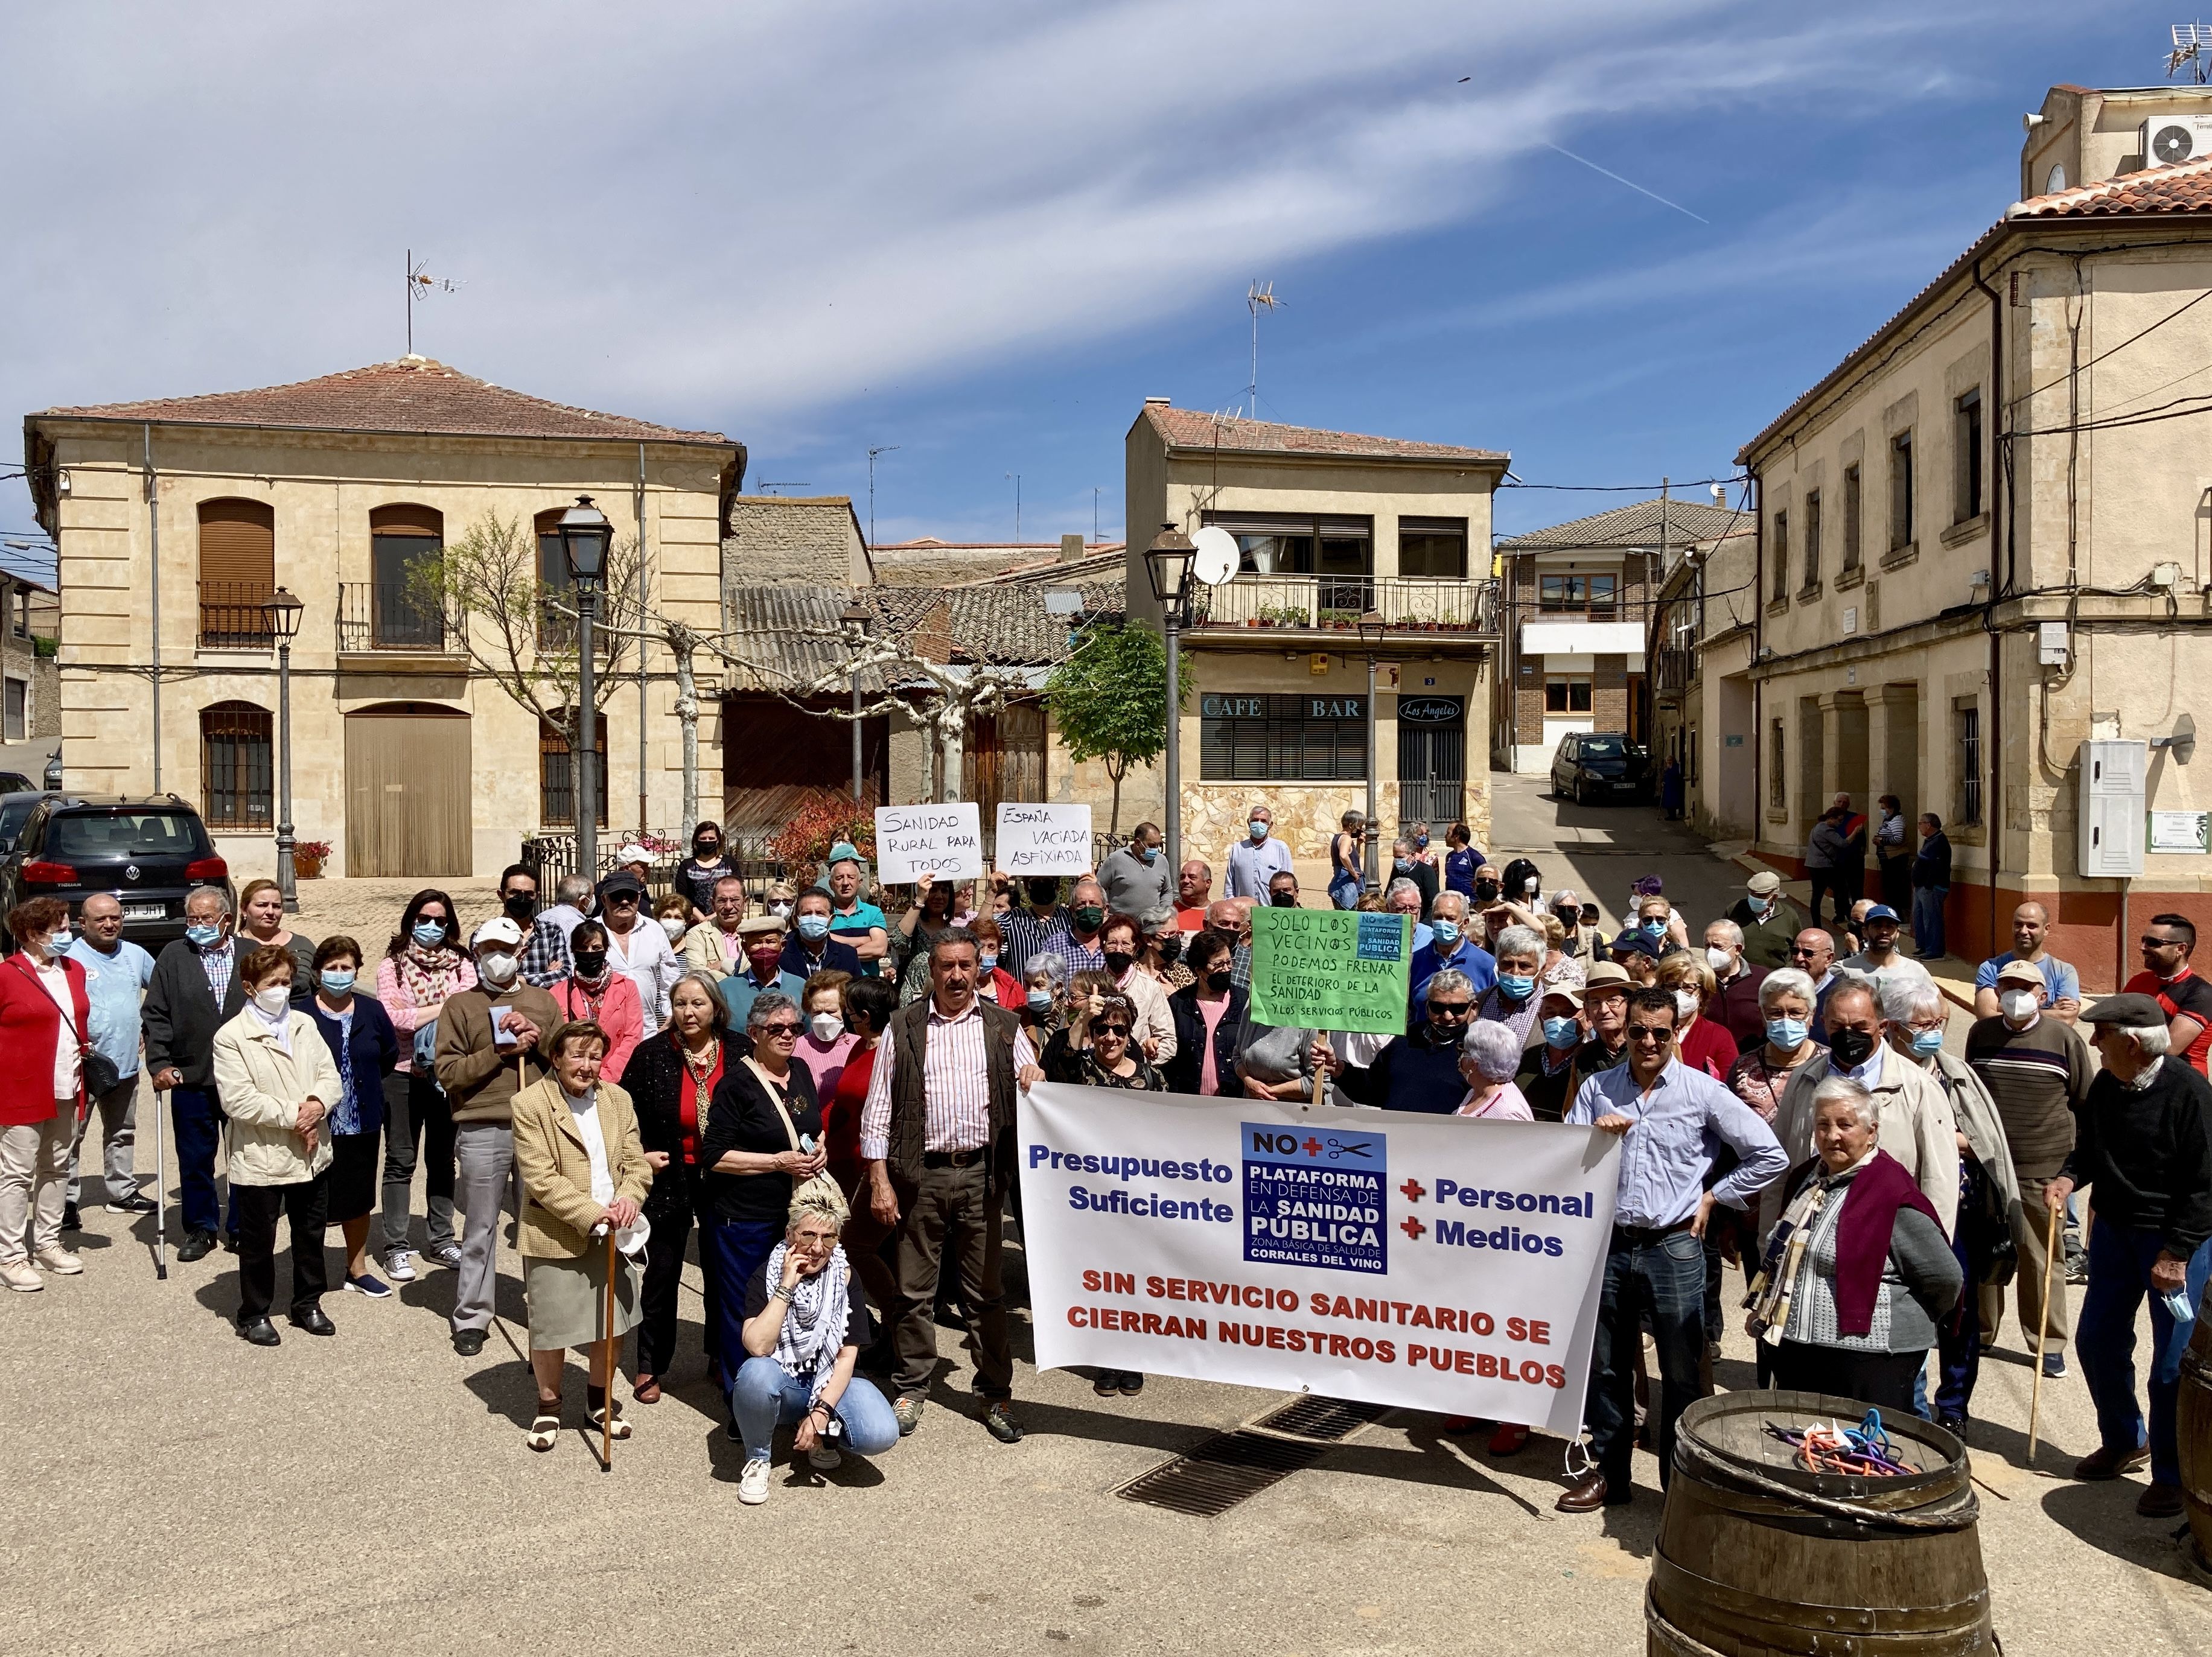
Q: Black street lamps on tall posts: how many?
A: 5